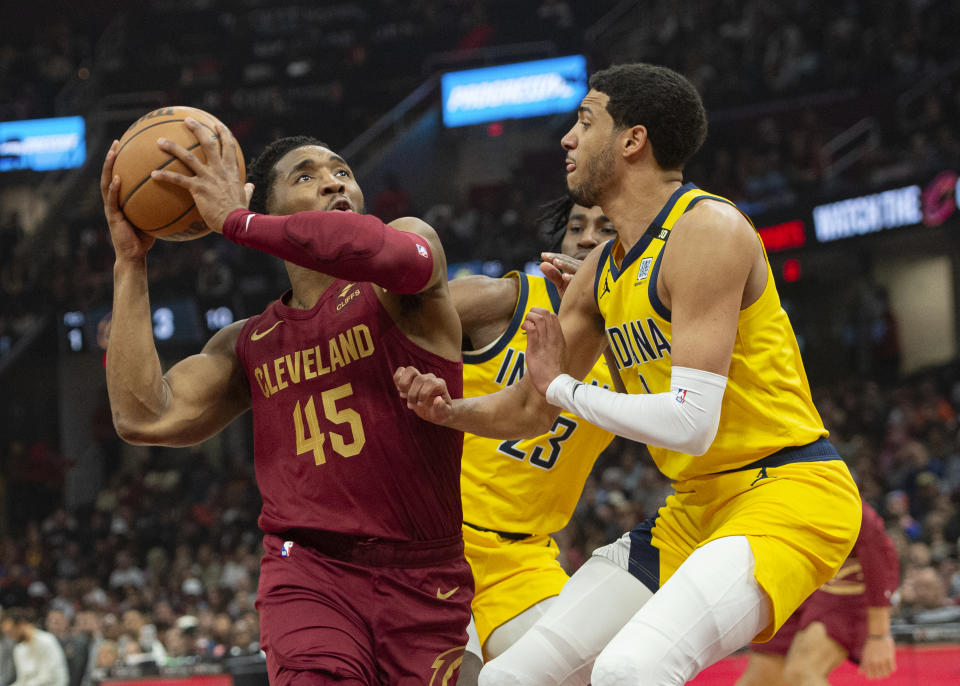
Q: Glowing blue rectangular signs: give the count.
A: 2